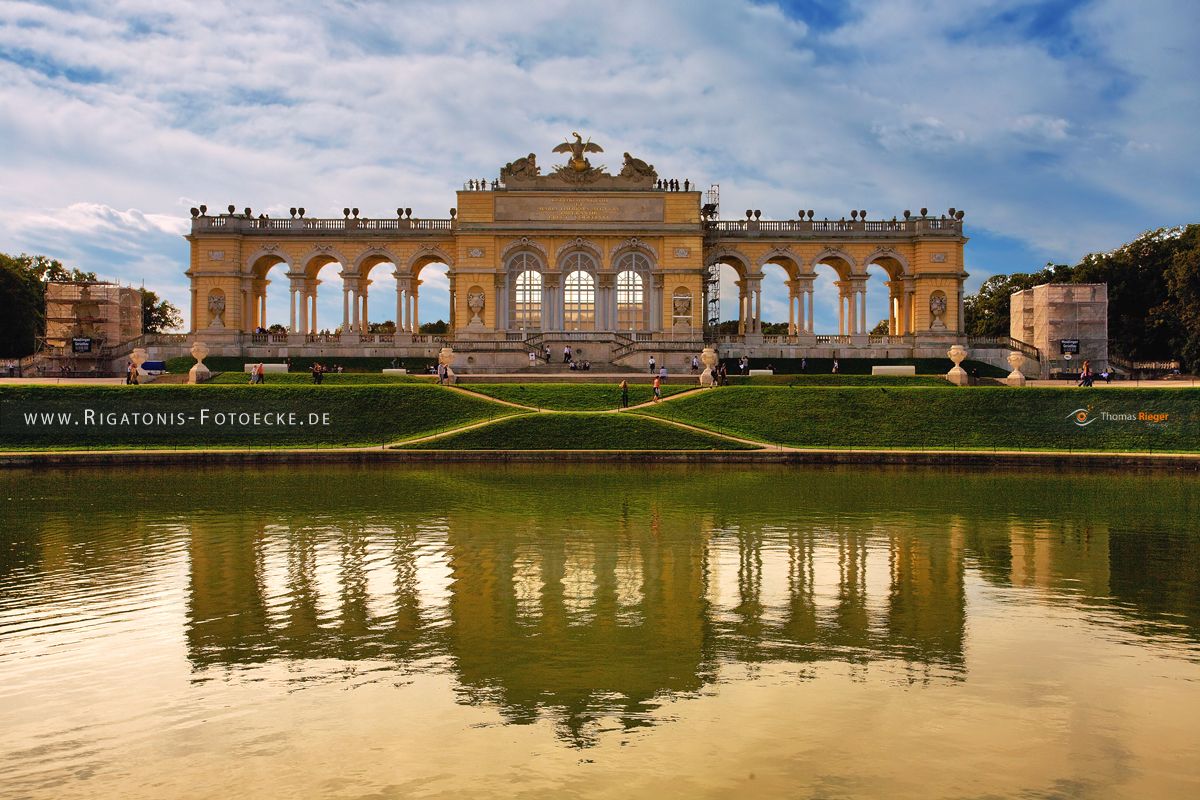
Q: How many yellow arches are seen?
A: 11